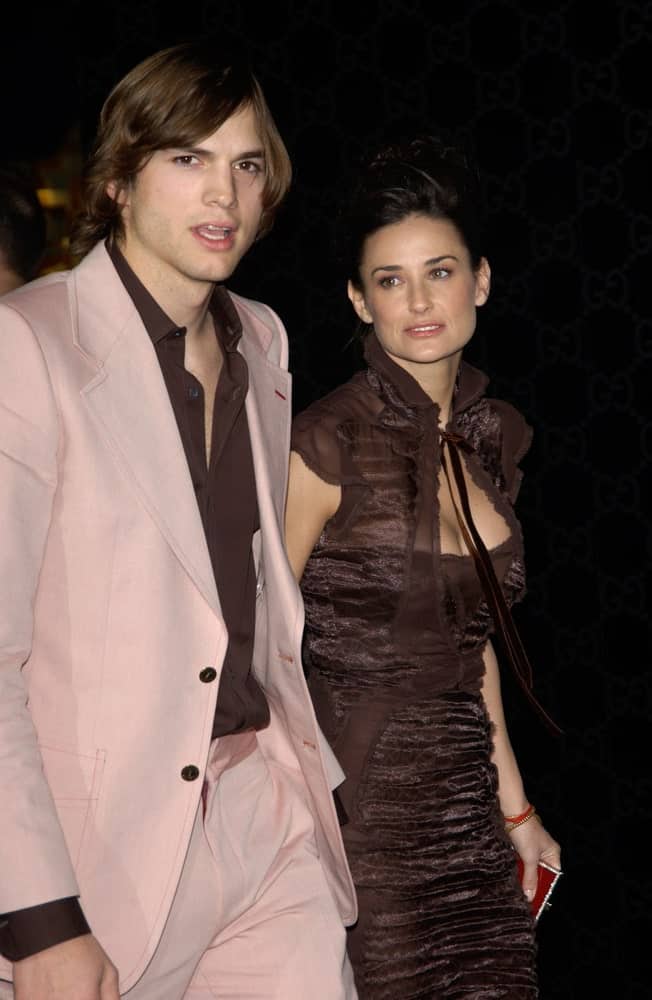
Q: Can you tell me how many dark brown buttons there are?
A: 2